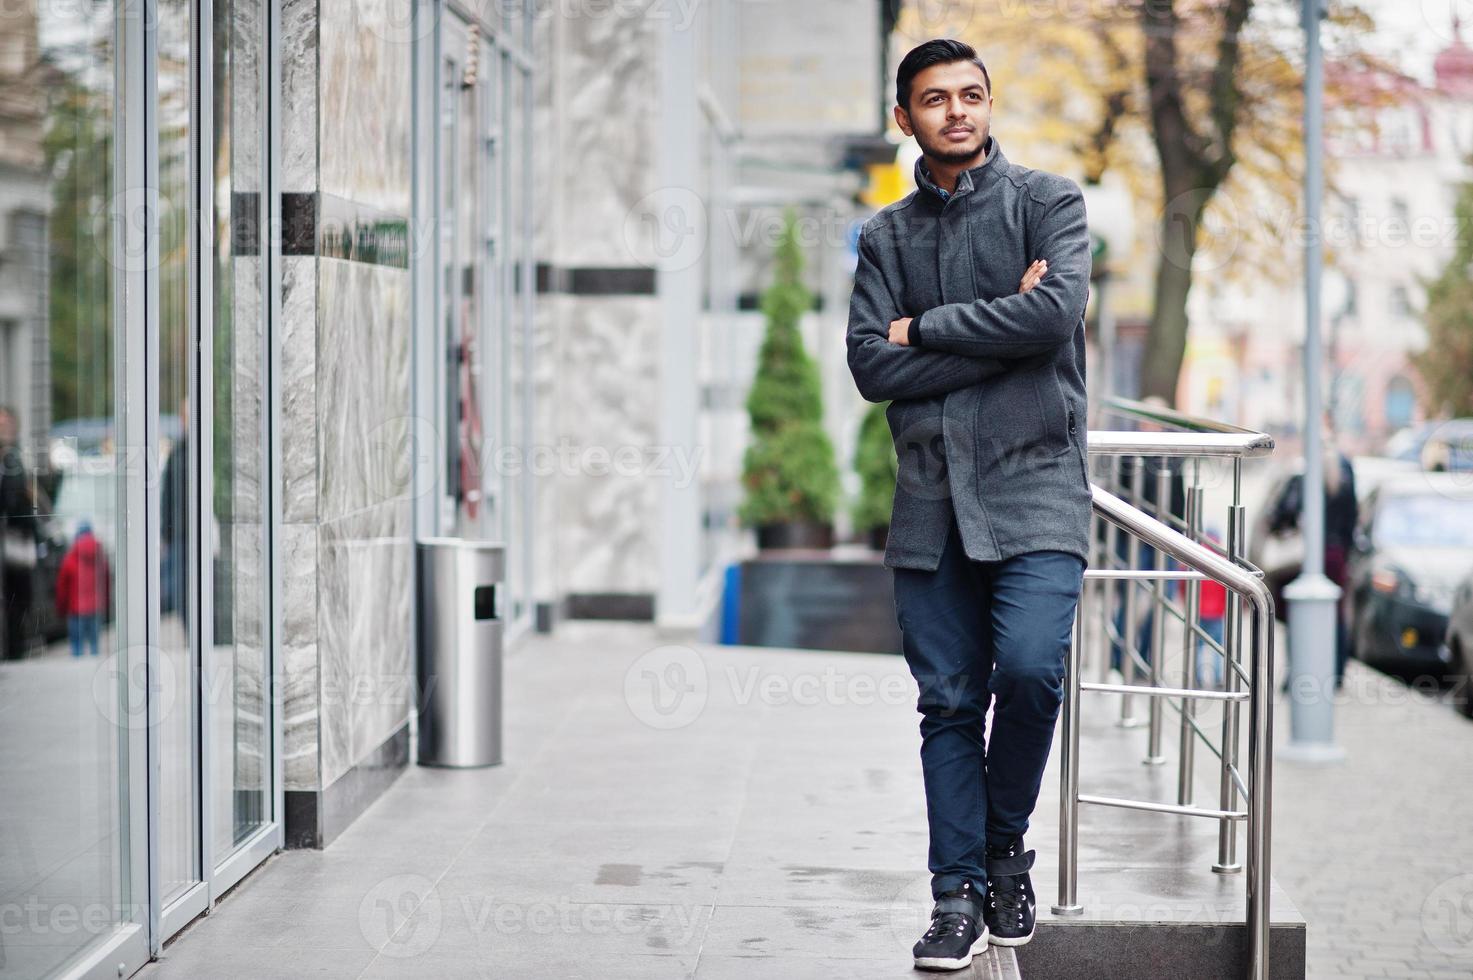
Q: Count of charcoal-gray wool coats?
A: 1